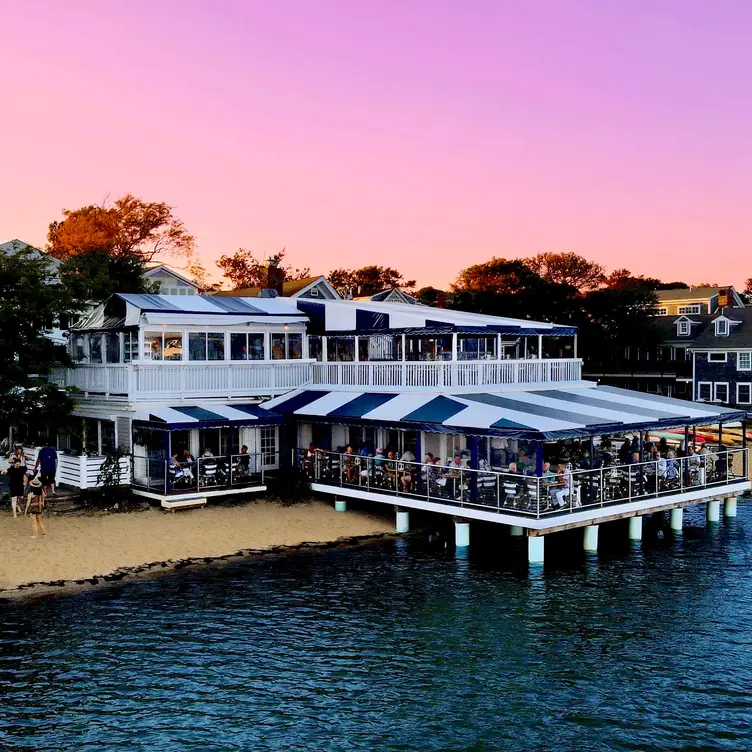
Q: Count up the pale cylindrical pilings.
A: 10